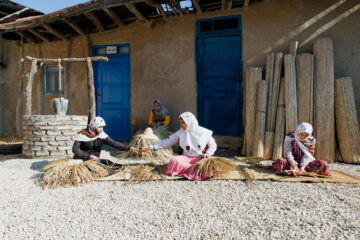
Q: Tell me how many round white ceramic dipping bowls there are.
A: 0